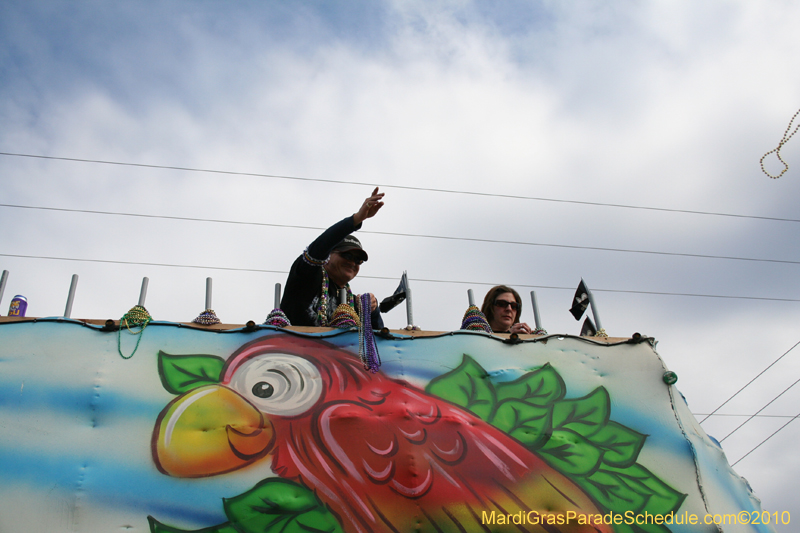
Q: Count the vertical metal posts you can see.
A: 10